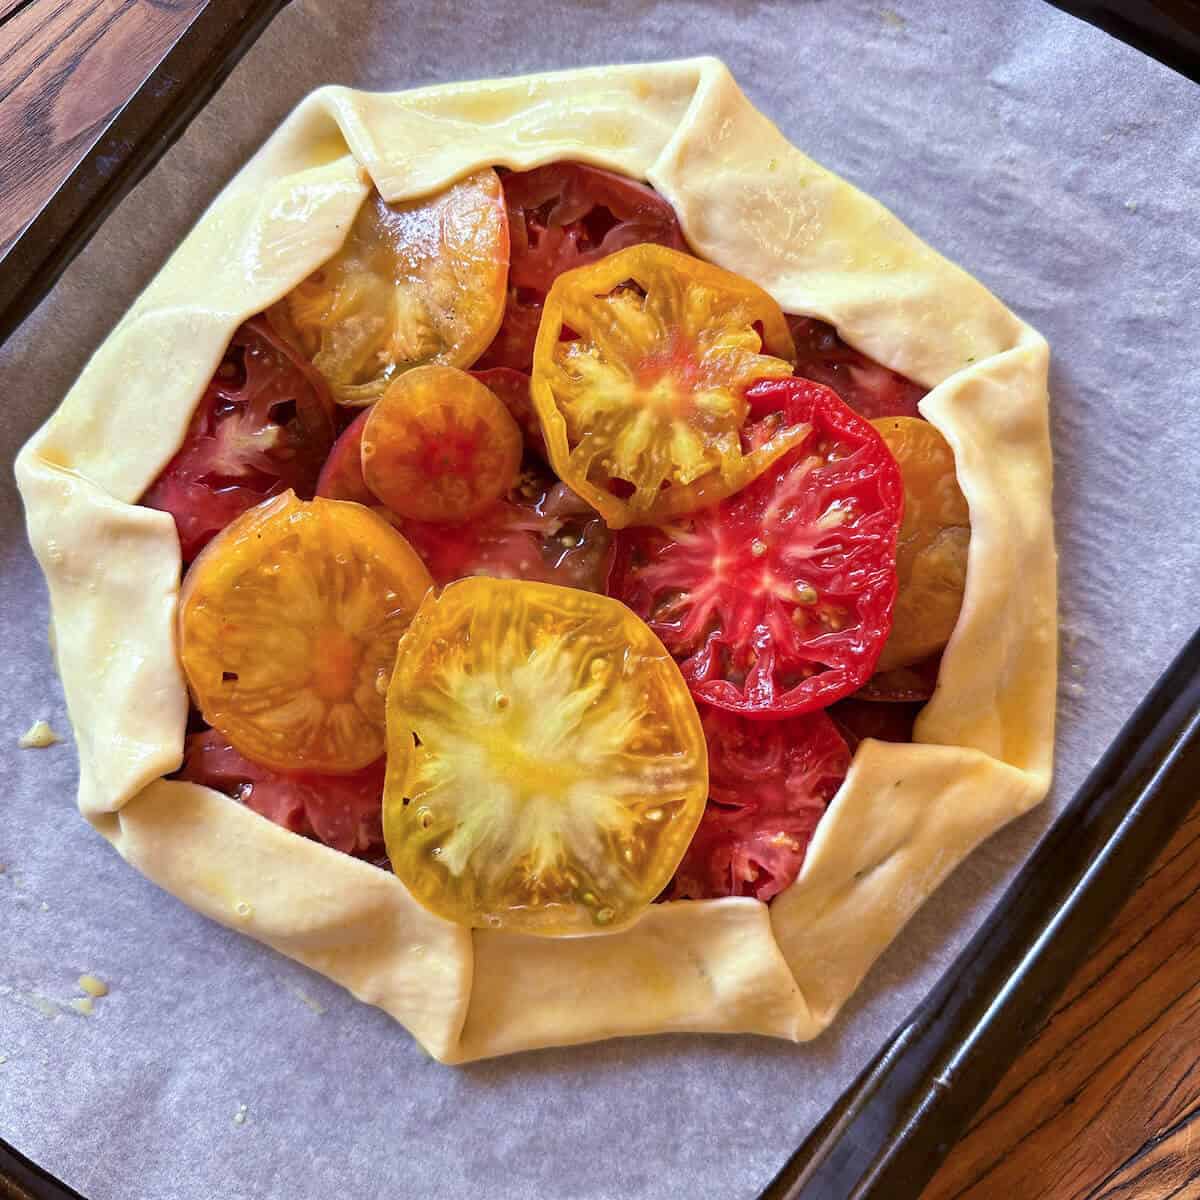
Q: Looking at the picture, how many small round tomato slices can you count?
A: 1